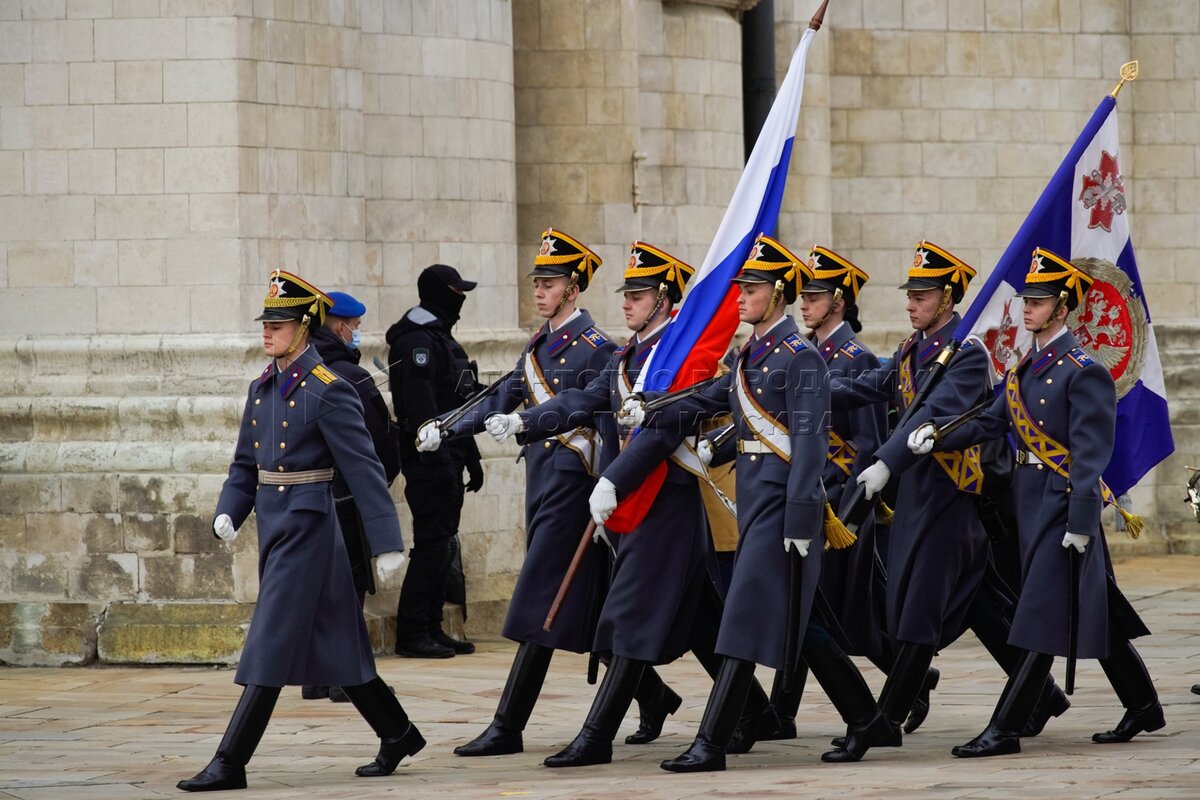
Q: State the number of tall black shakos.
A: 7